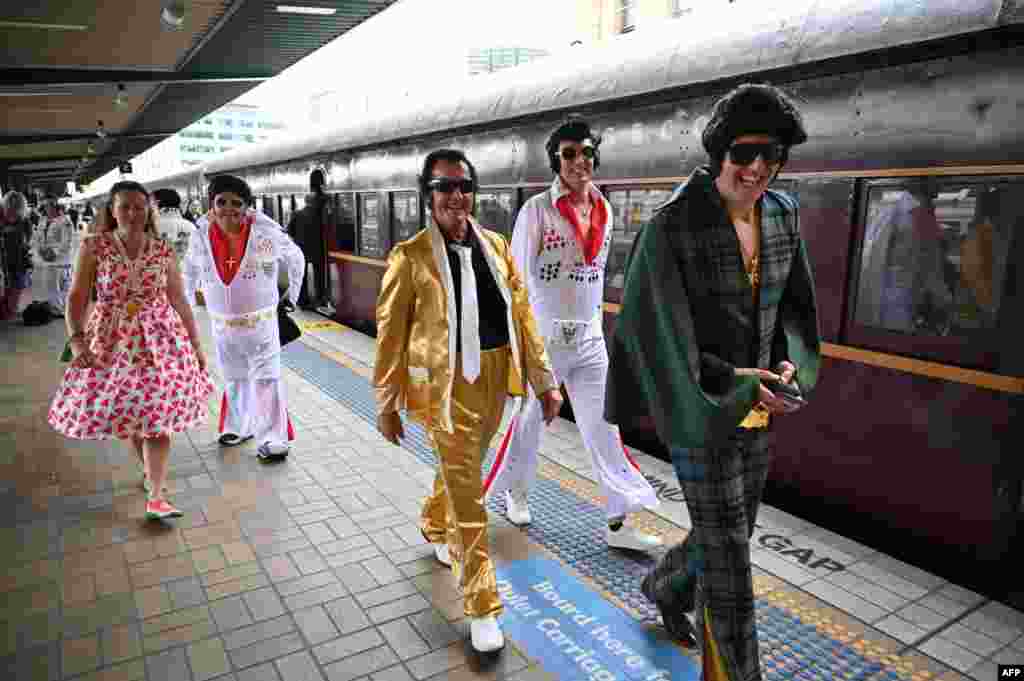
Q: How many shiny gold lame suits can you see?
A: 1